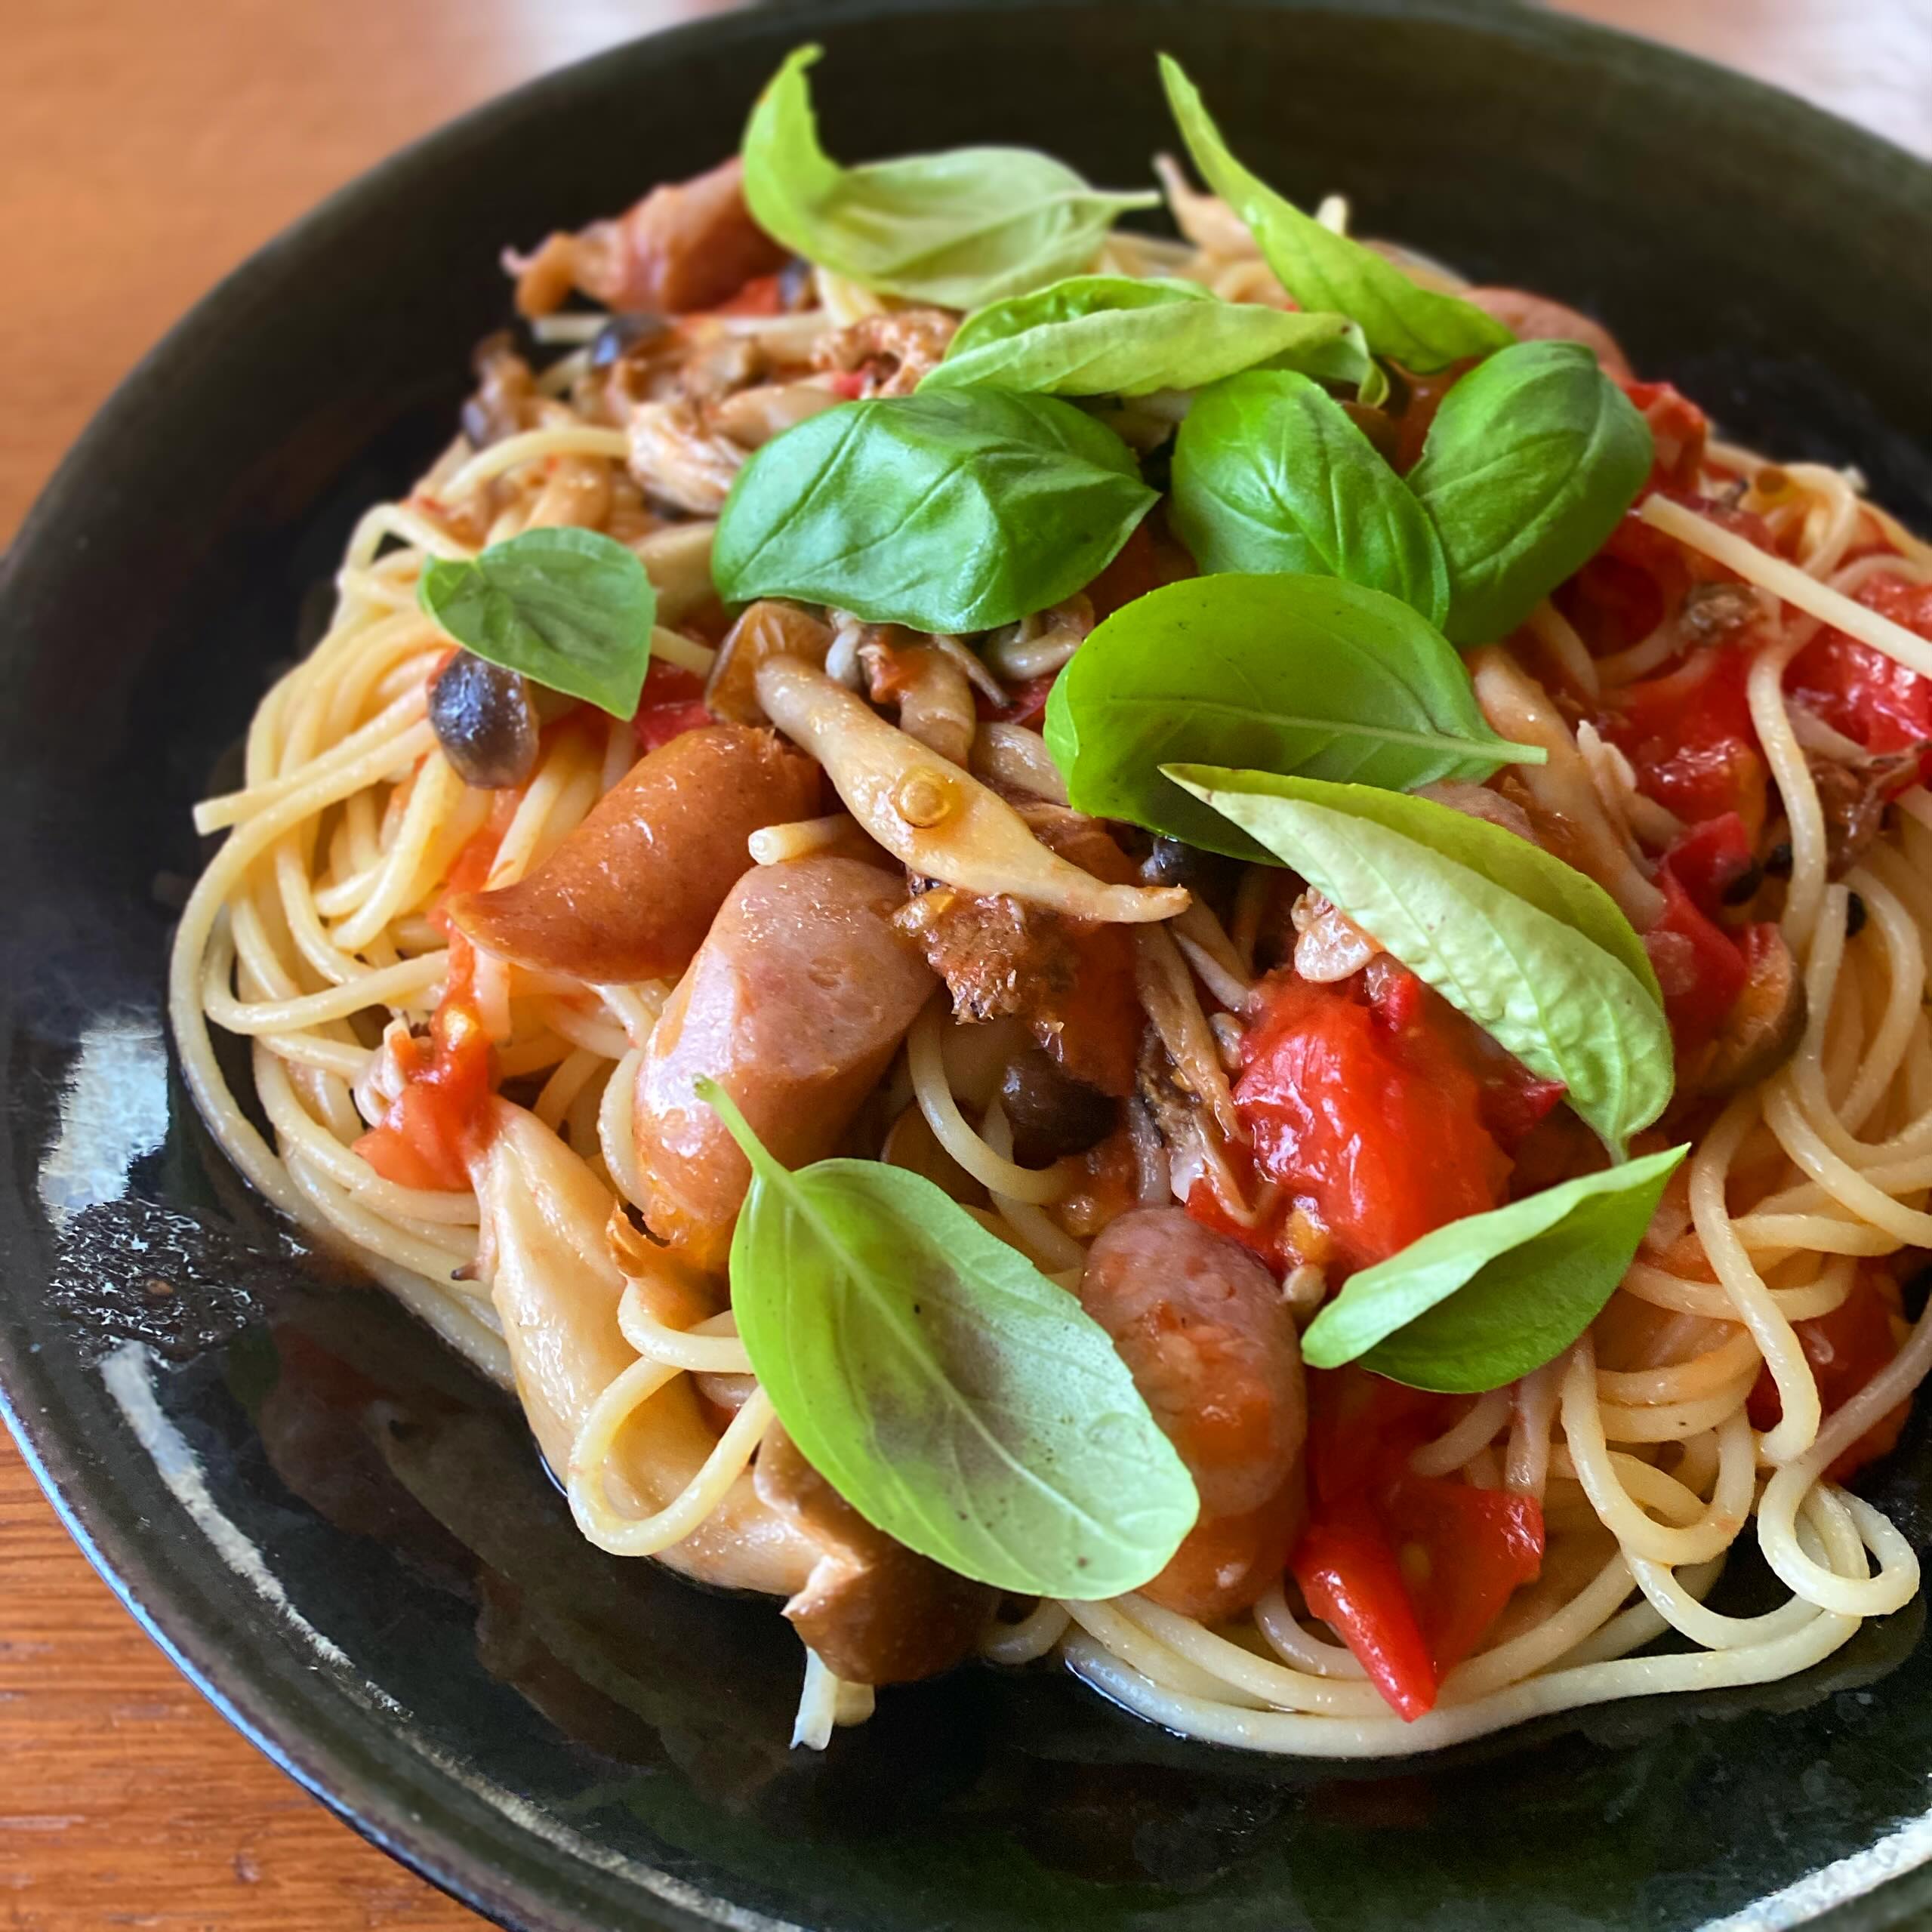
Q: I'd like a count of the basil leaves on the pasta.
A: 11